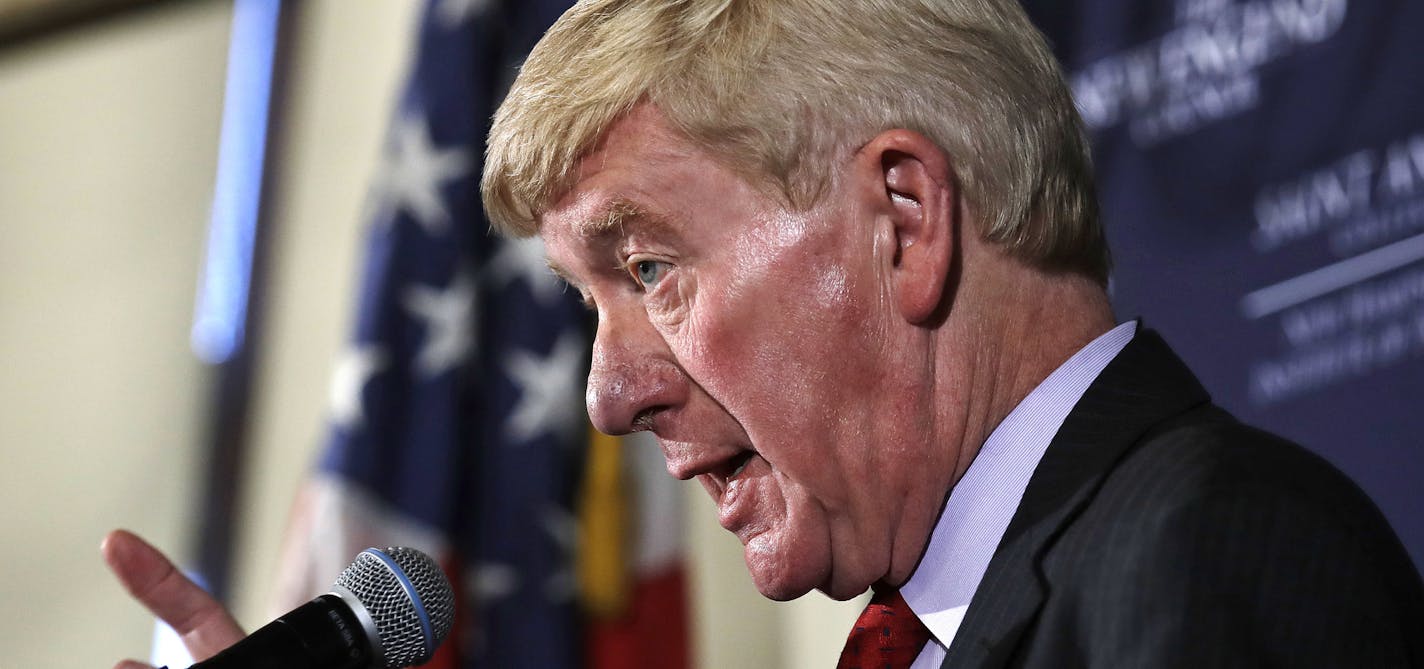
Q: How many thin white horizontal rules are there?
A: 1